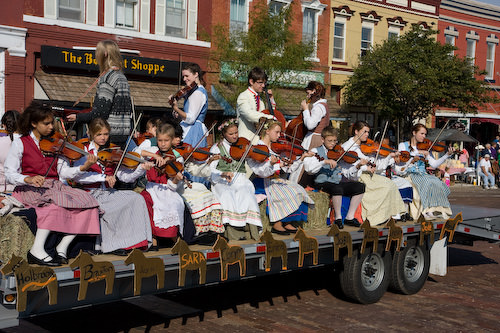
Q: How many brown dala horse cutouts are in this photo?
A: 12